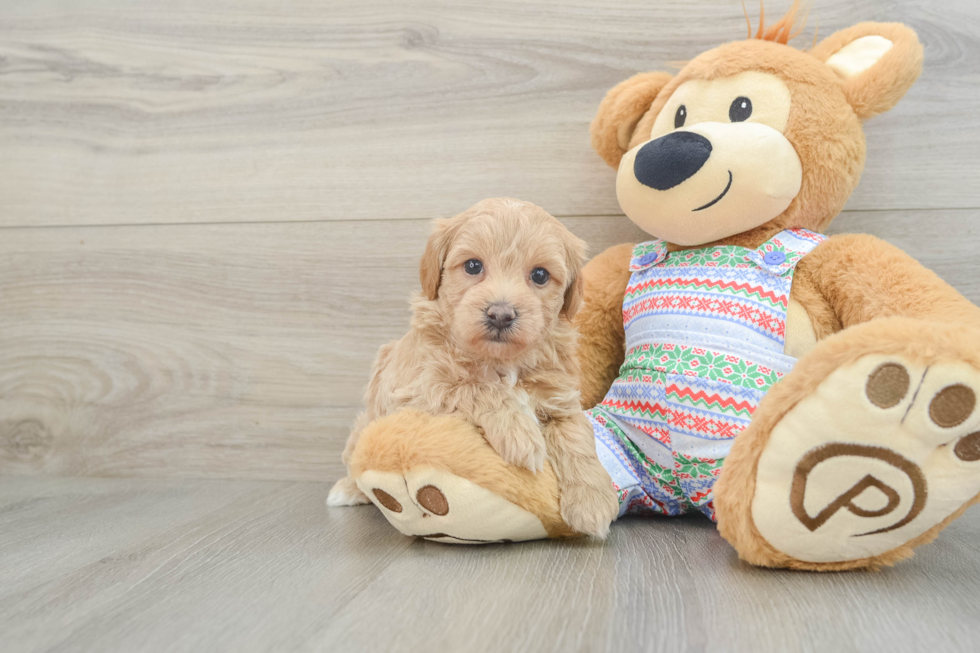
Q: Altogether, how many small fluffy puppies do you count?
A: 1